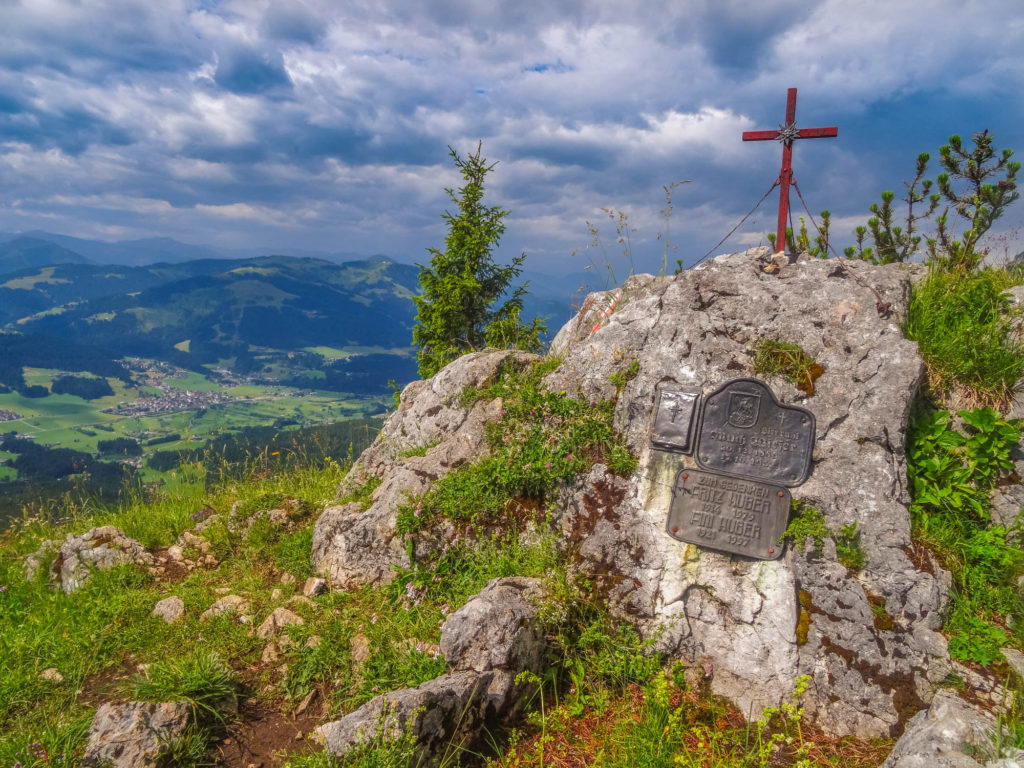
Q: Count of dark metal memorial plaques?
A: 3